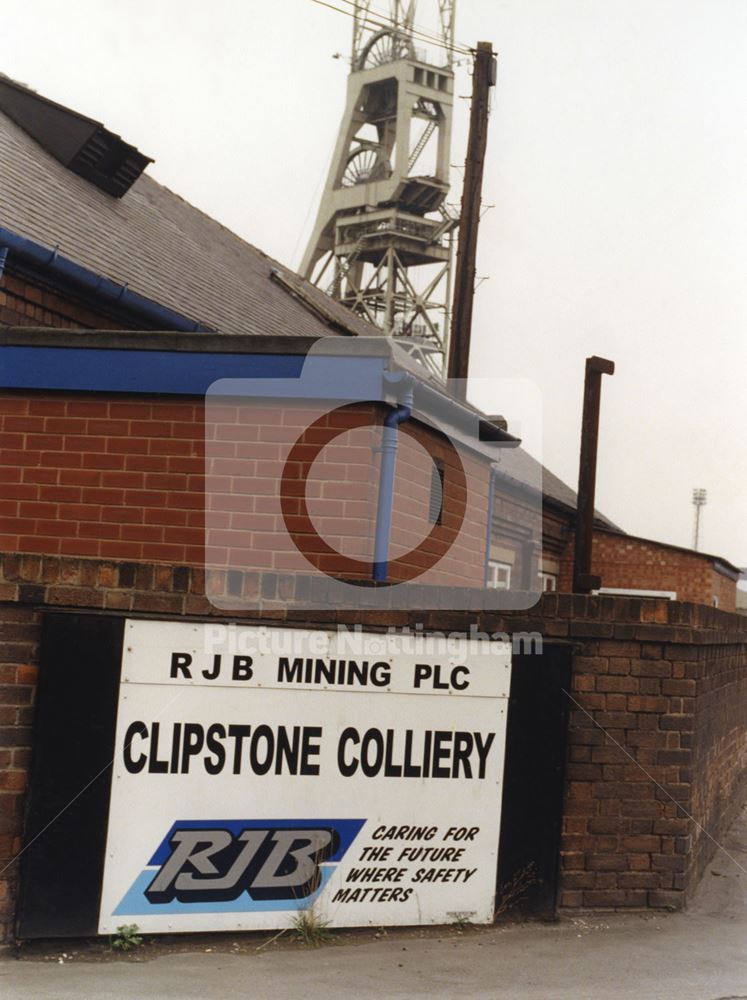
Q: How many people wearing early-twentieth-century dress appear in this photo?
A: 0